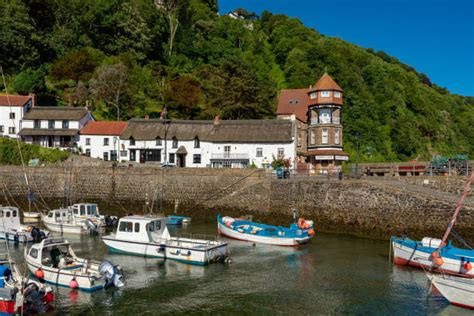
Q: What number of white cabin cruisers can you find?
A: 5